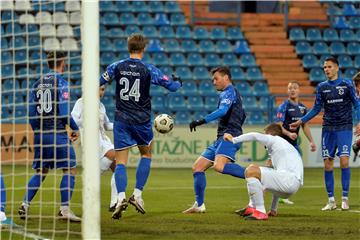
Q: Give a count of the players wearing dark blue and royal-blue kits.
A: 5